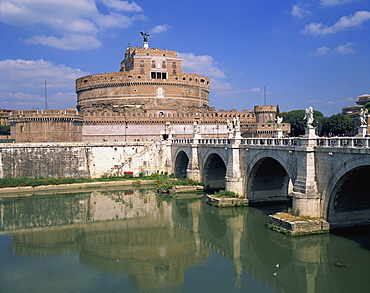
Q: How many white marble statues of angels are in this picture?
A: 7